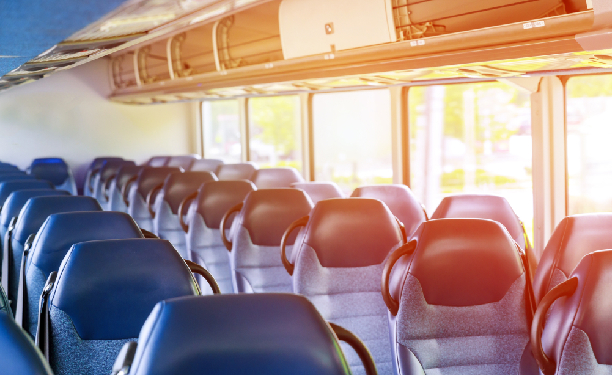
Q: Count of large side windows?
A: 5